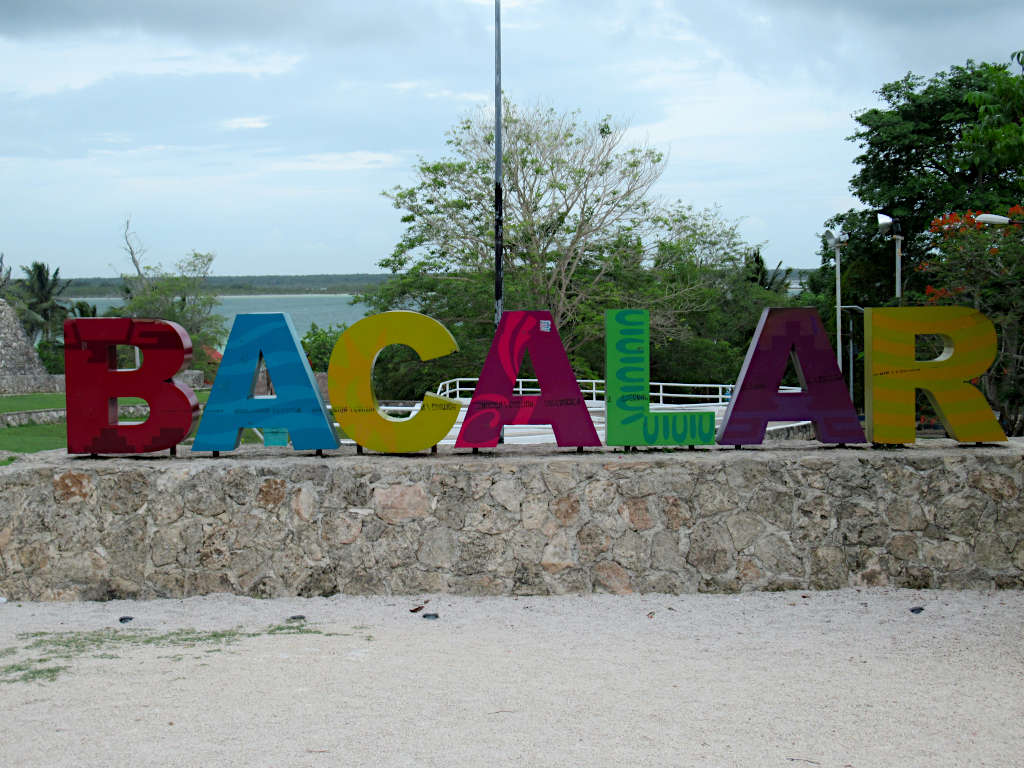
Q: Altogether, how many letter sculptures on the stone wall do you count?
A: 7